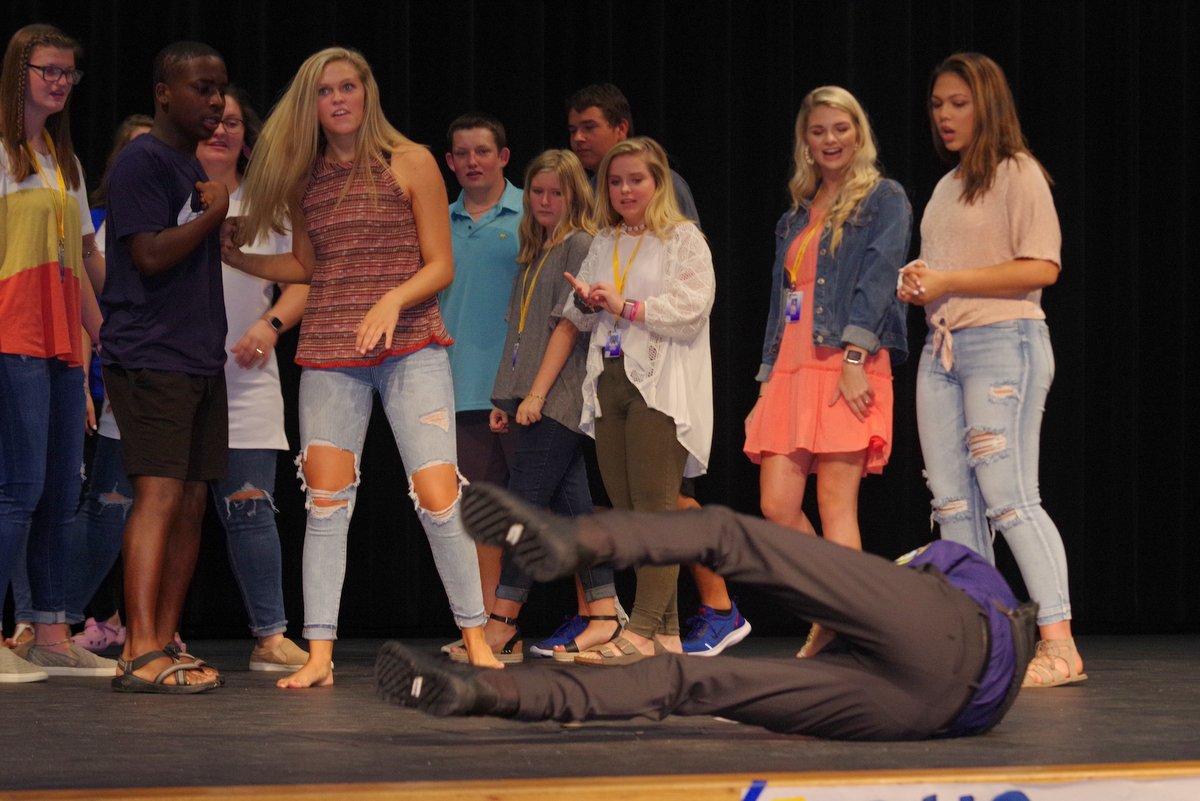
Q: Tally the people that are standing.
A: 11